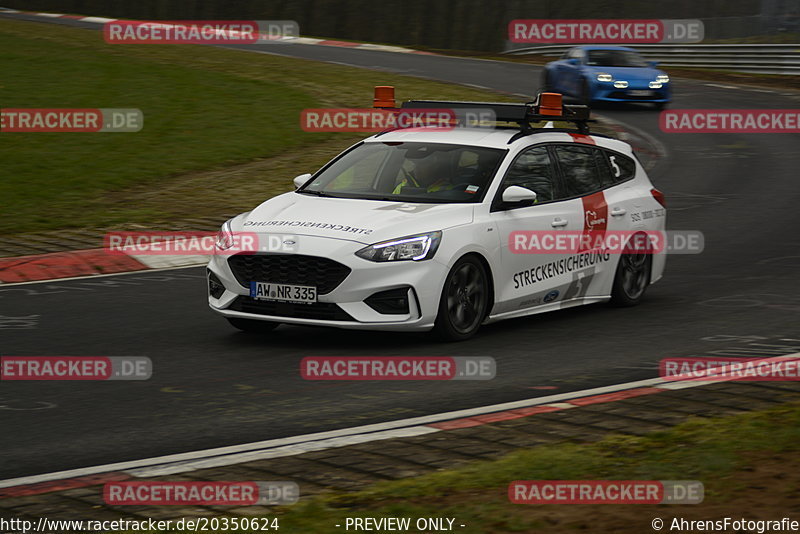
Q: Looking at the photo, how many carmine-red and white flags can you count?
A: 0